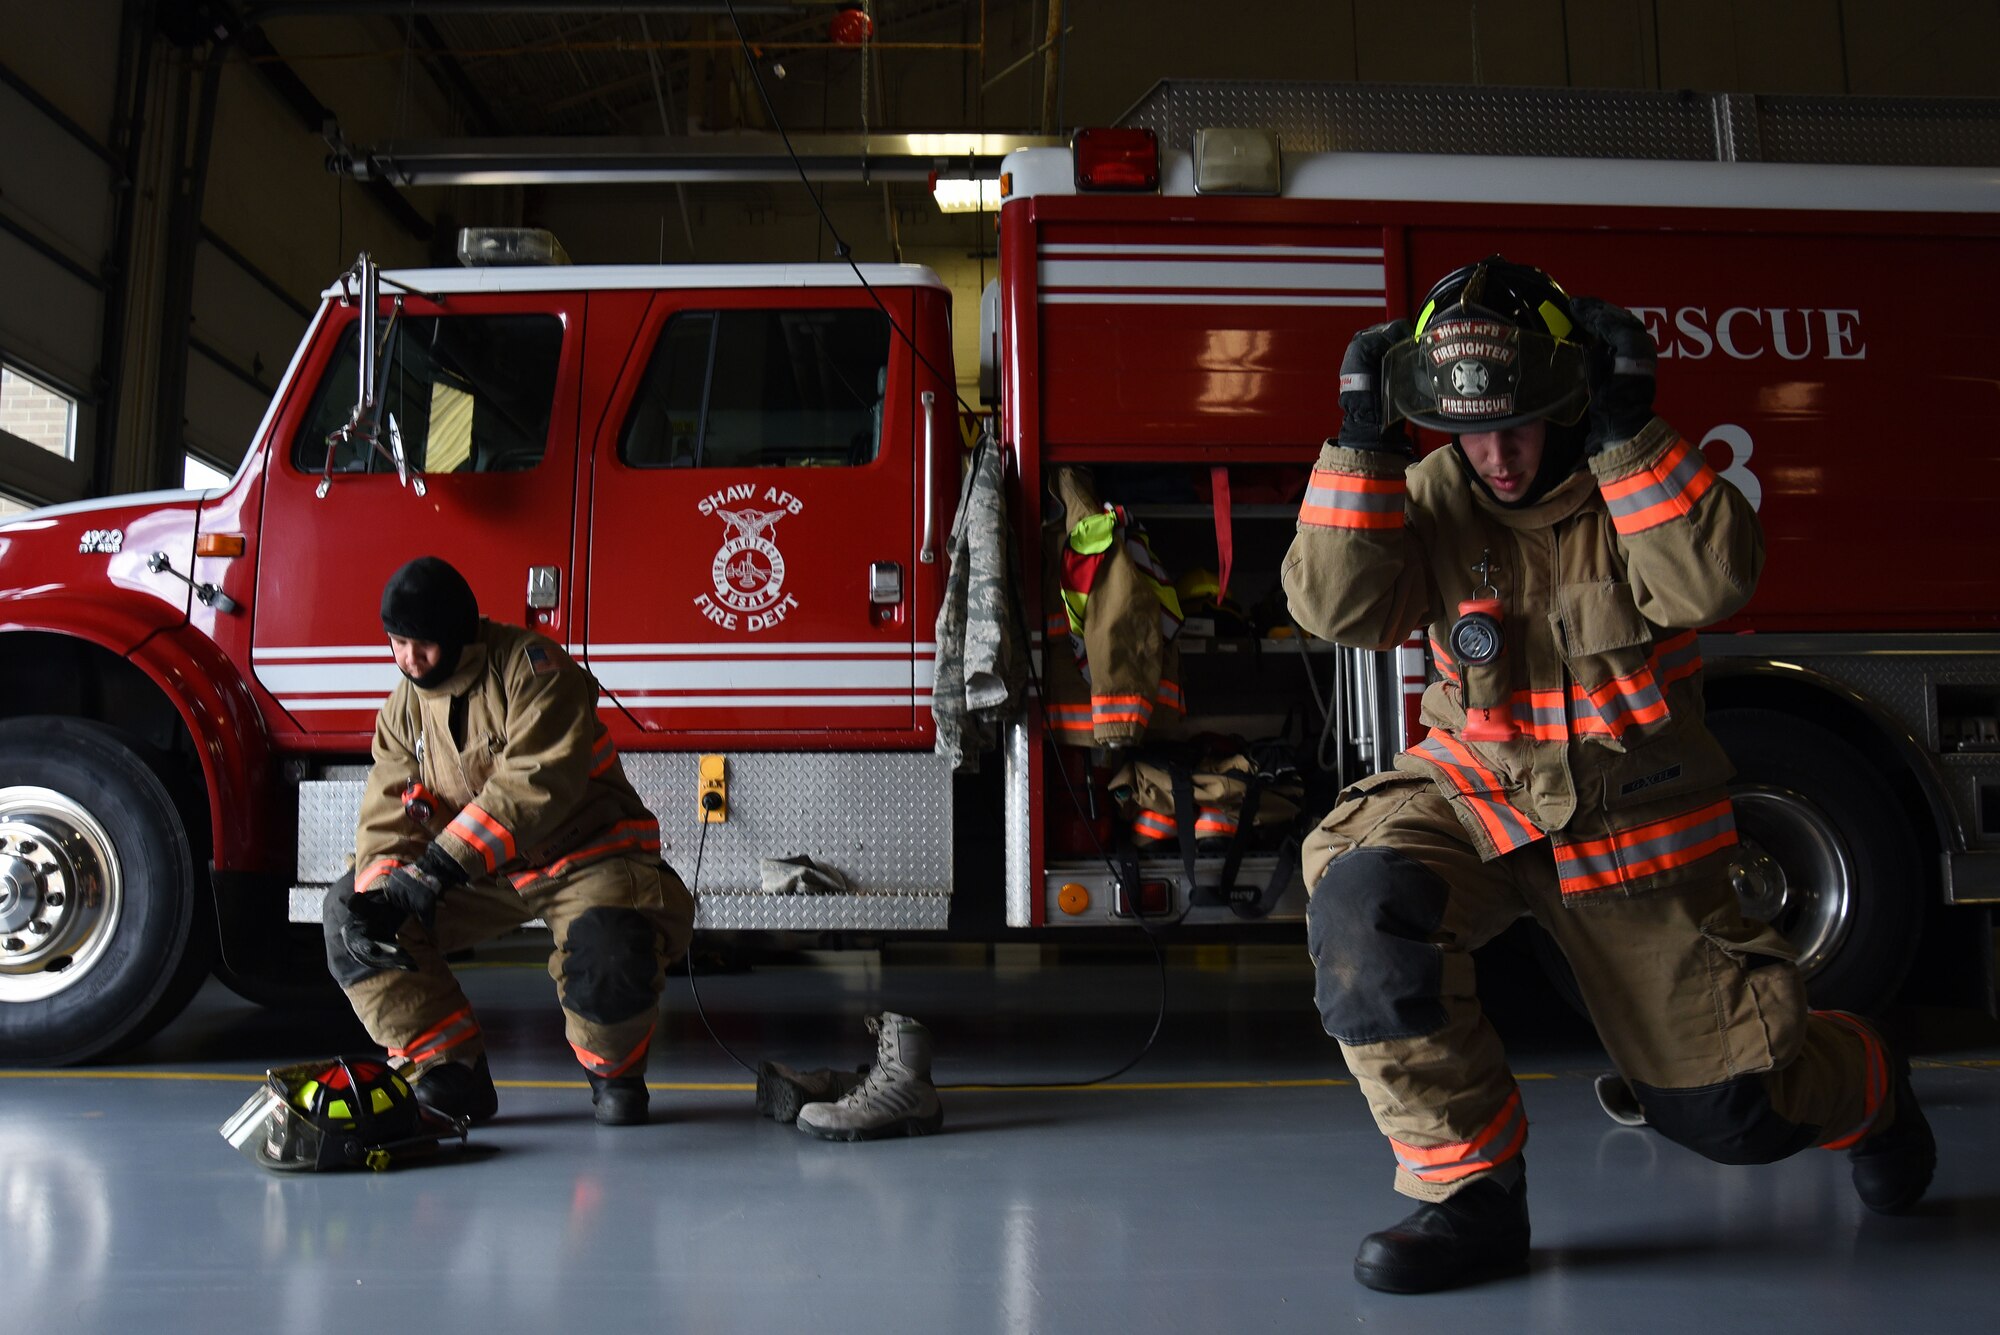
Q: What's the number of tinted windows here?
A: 2